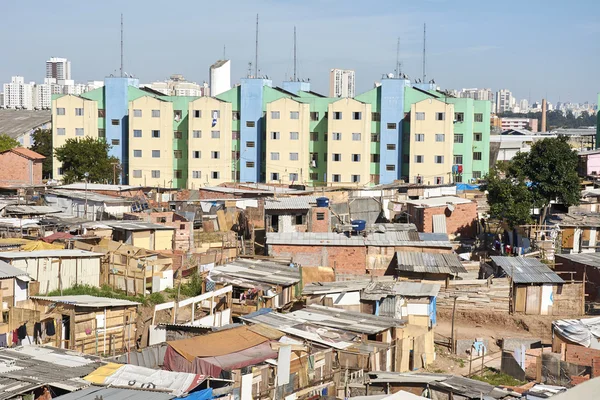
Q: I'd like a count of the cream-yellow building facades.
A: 6